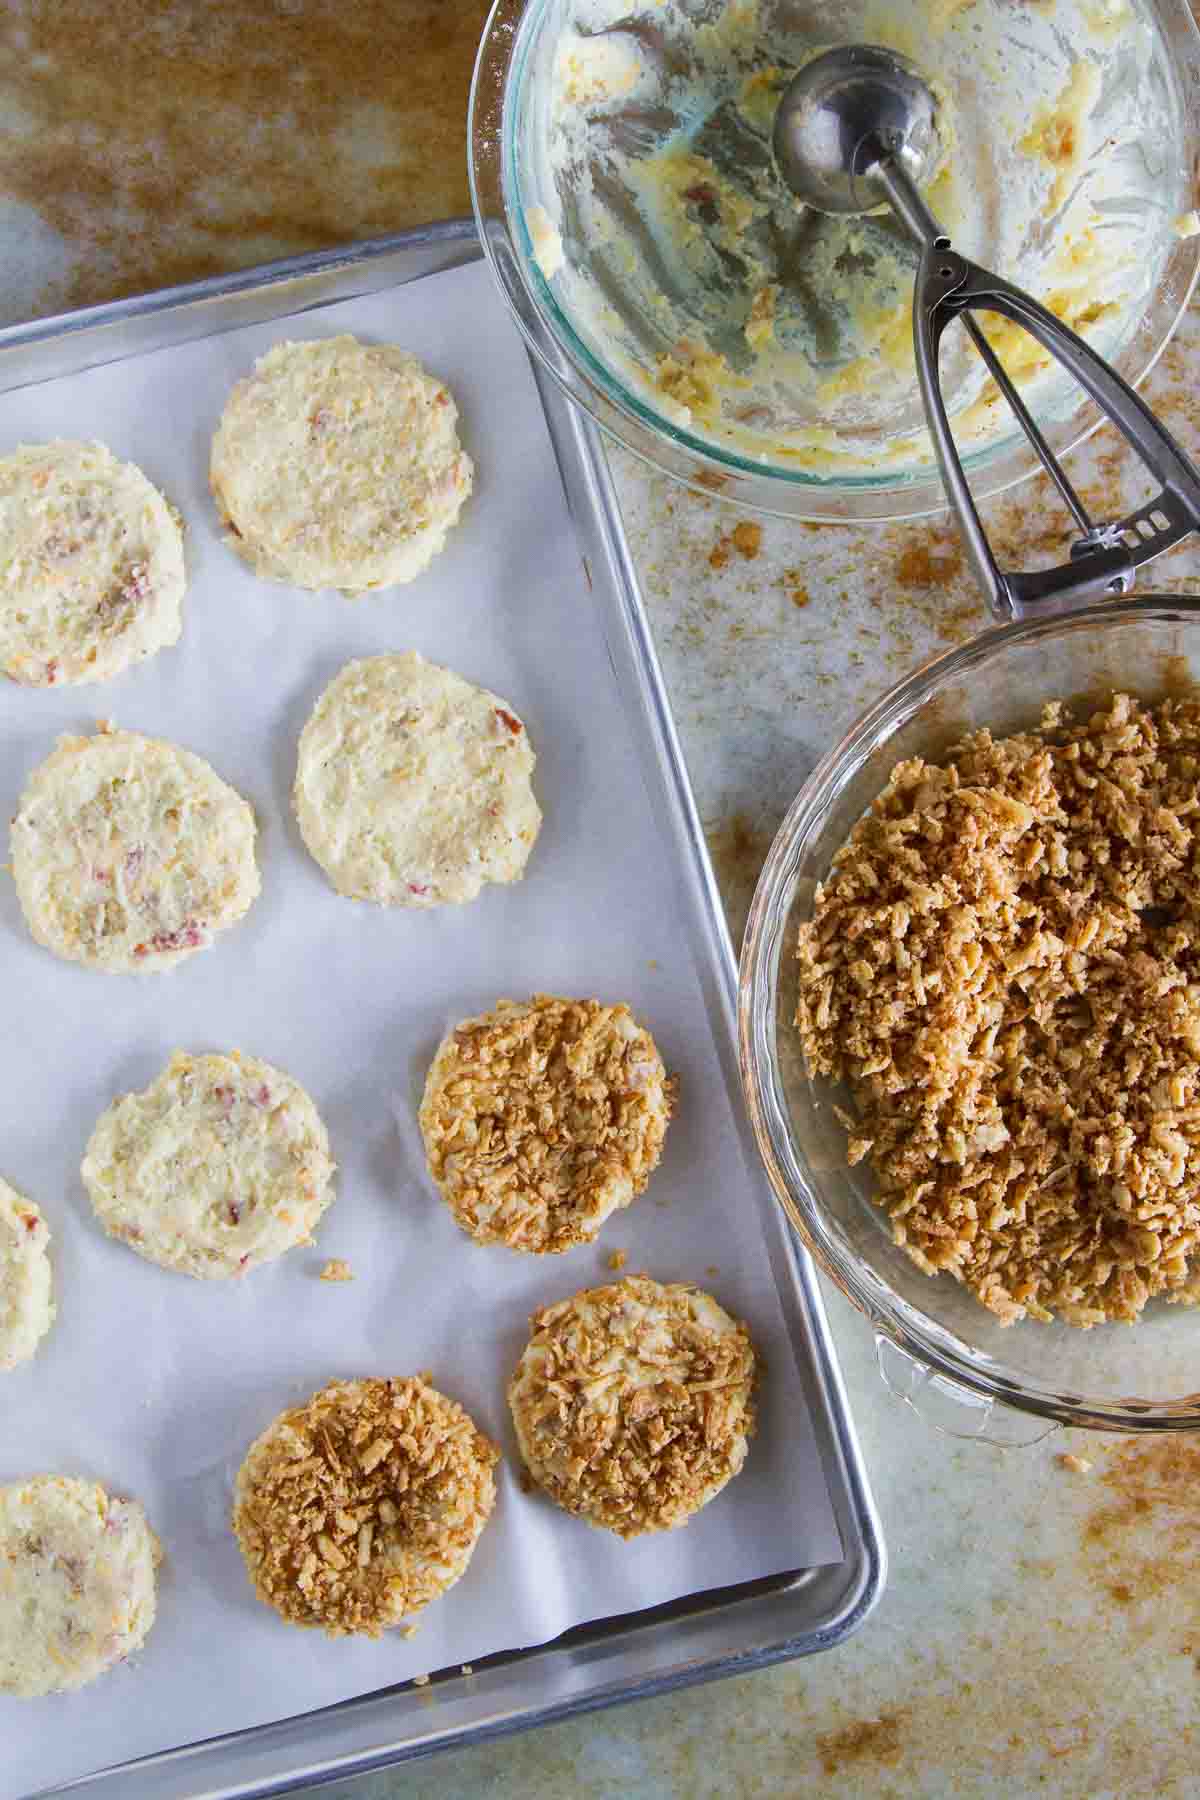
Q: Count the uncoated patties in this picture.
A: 7